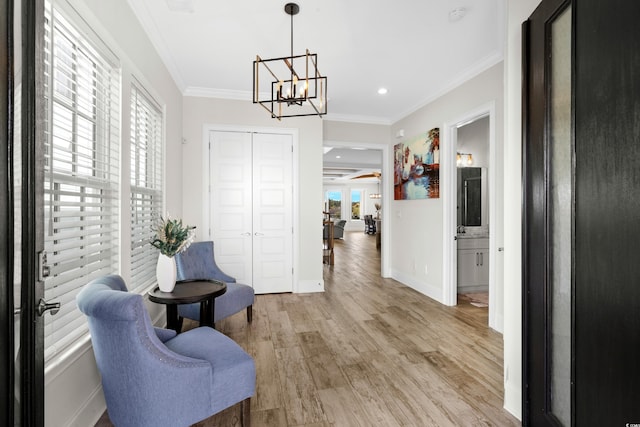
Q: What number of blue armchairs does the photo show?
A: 2